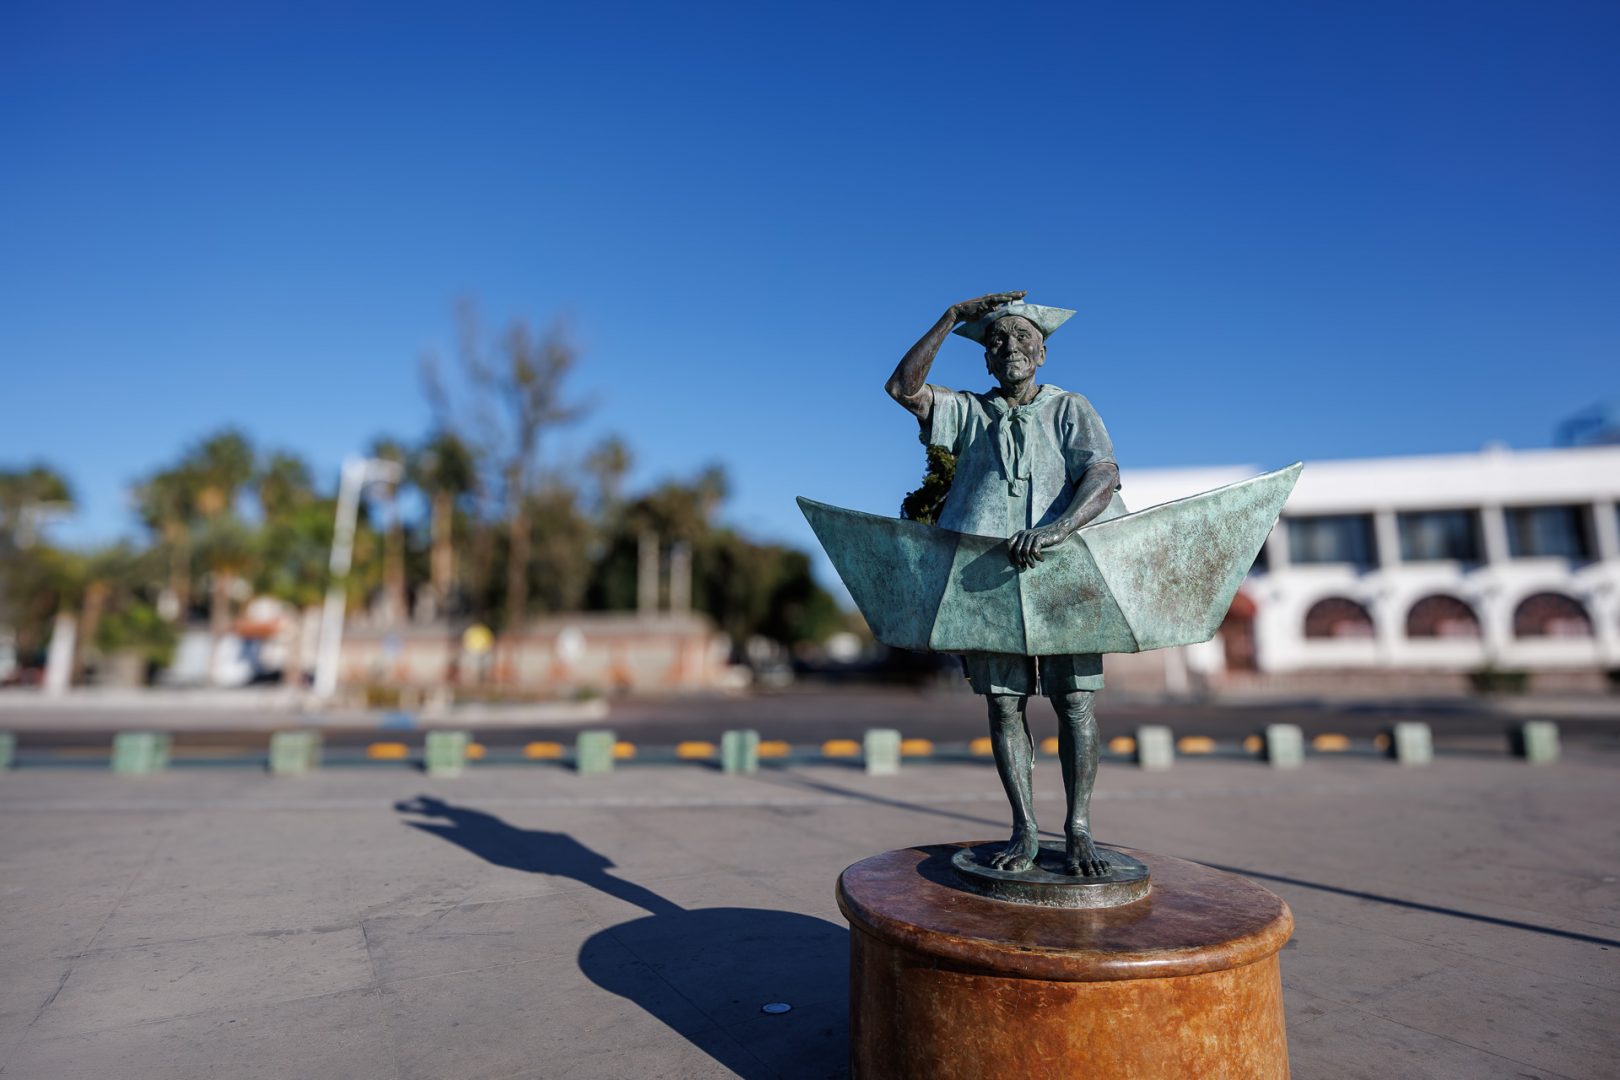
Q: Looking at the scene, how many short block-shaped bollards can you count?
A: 11